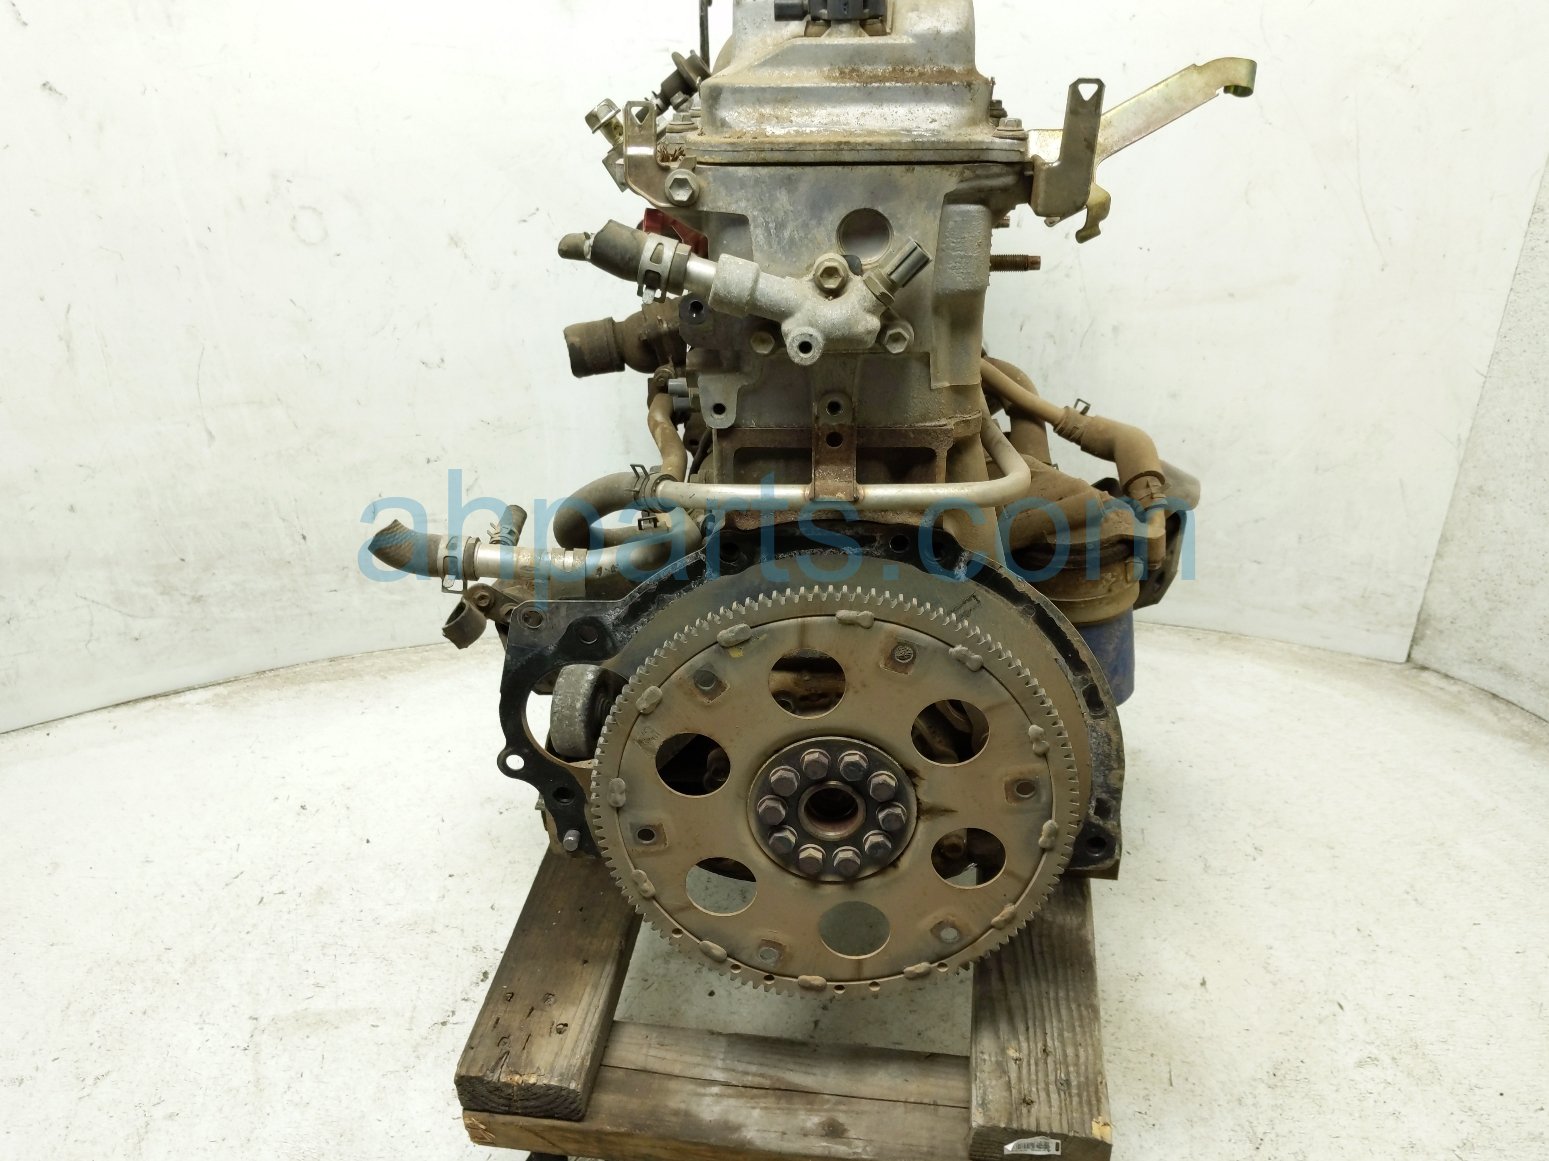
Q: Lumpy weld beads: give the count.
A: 12